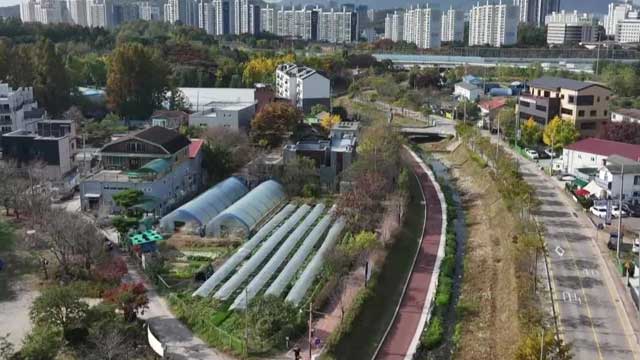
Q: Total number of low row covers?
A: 5